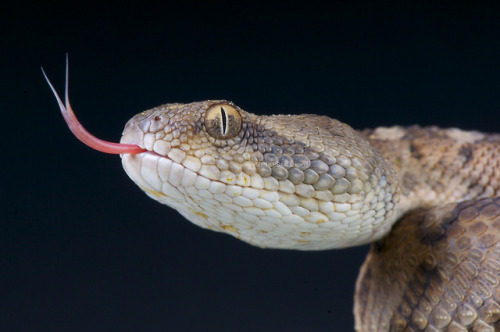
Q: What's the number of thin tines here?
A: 2